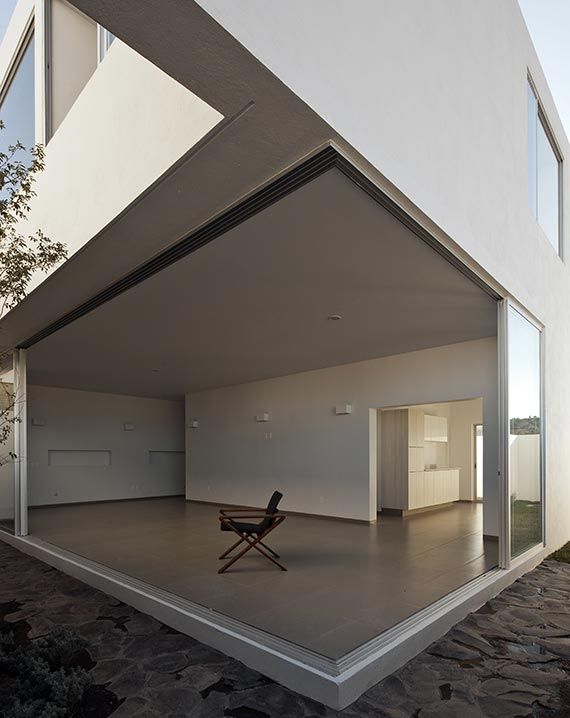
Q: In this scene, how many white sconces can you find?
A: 5